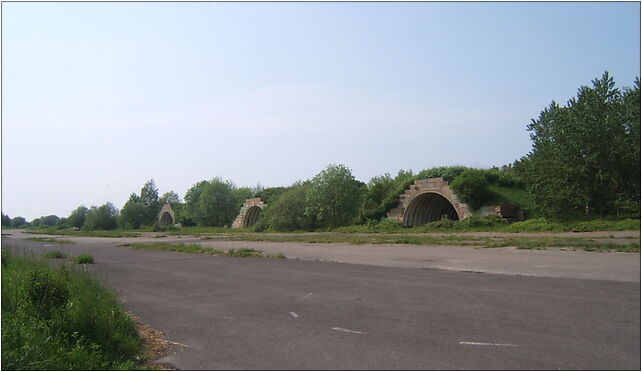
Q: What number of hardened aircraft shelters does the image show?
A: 3